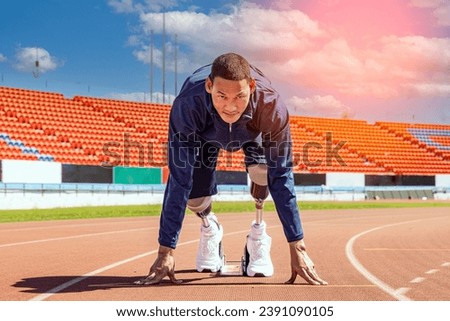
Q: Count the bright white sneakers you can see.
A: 2